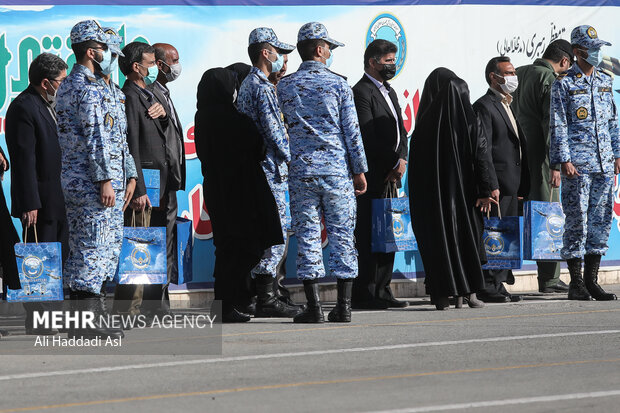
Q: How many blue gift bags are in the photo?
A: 6